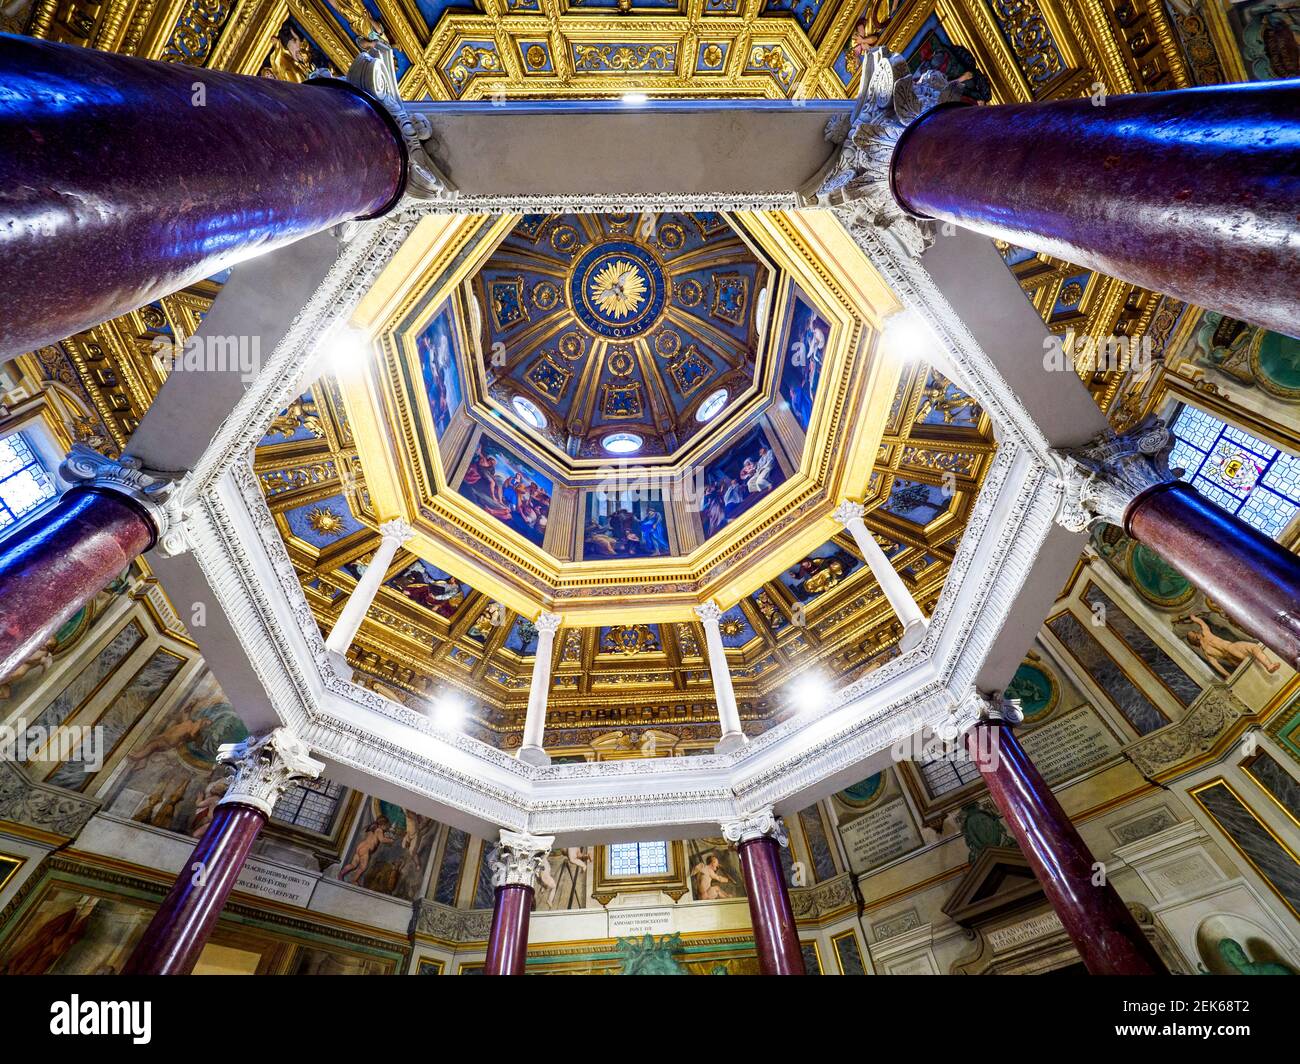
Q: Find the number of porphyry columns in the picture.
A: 8